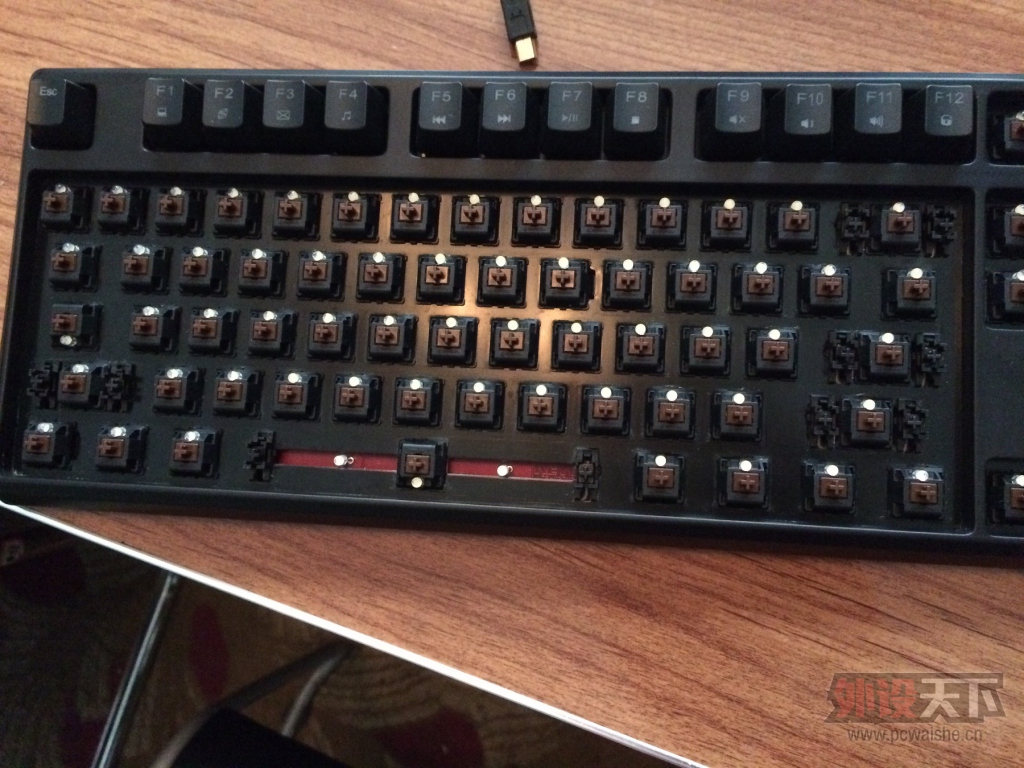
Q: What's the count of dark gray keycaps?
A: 13